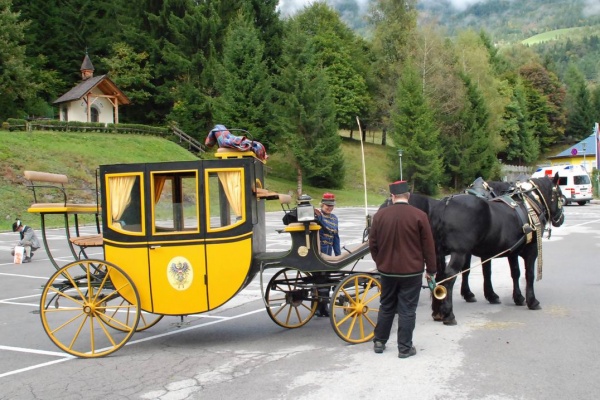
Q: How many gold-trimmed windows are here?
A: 3